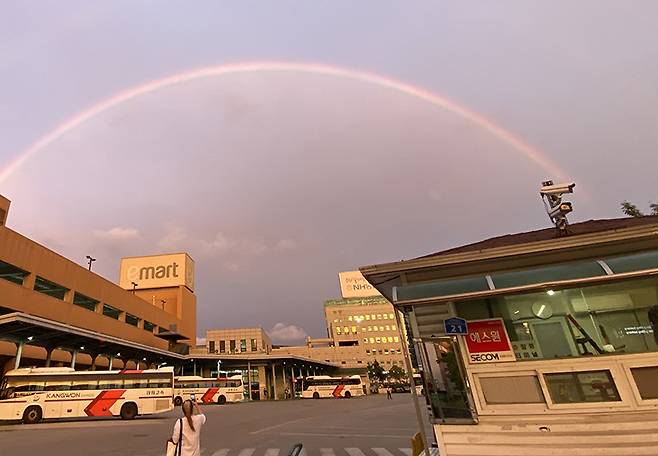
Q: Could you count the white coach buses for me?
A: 3